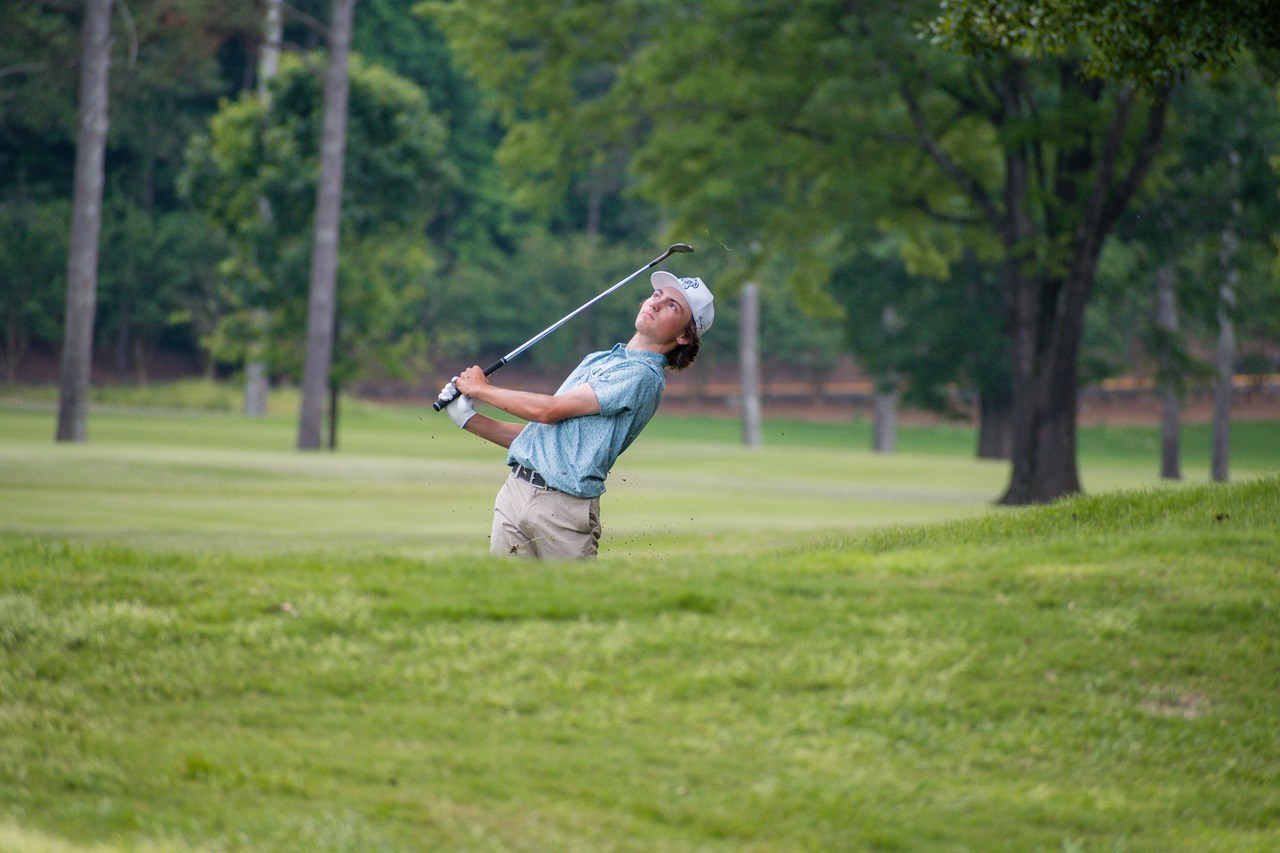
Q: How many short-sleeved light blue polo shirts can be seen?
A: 1